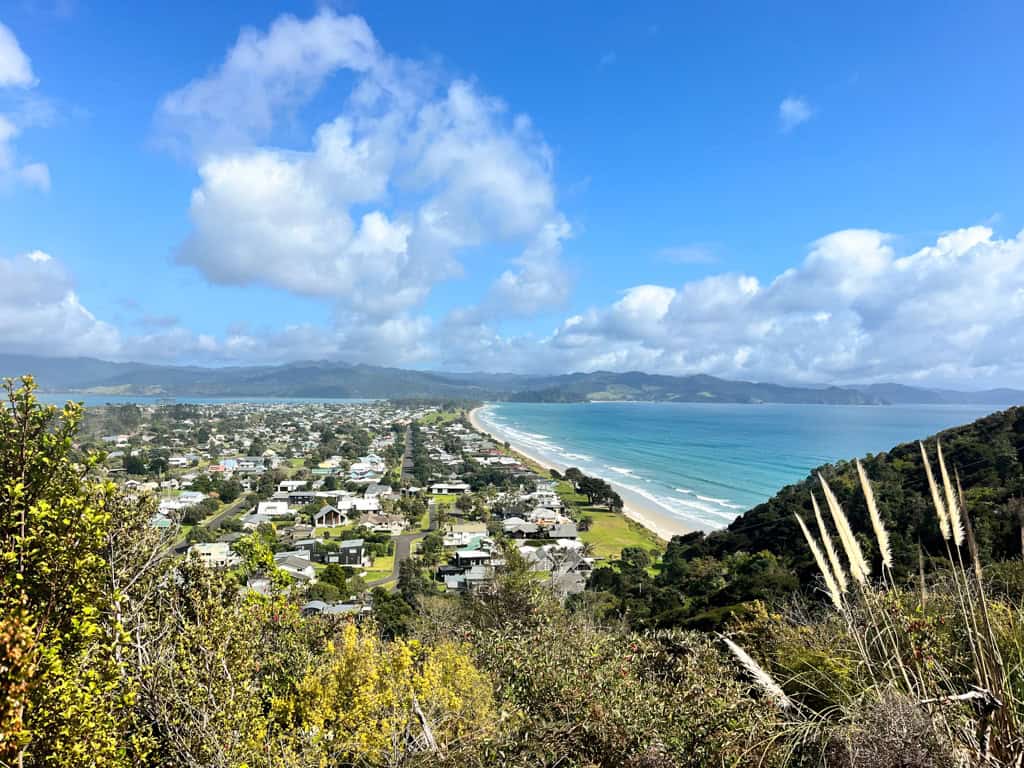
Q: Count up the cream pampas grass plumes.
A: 7